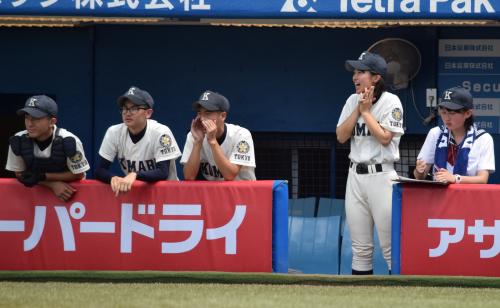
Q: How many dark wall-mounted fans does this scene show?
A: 1